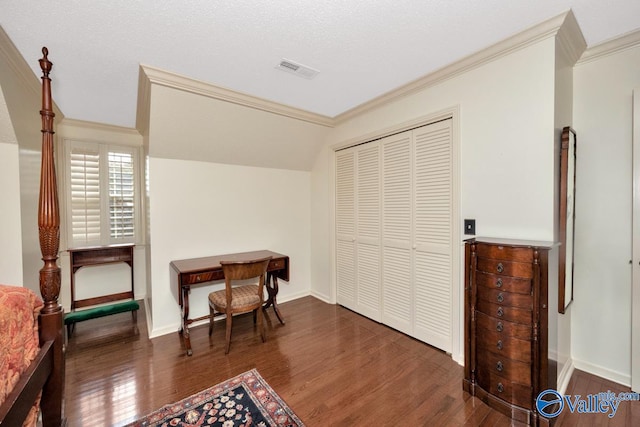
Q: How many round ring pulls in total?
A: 8